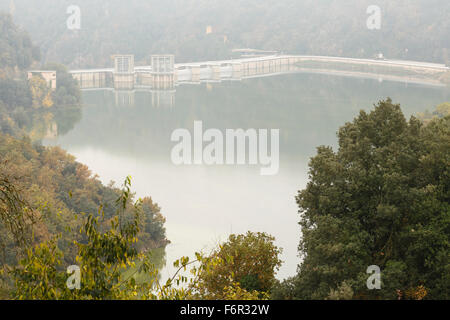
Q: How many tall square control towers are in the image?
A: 2